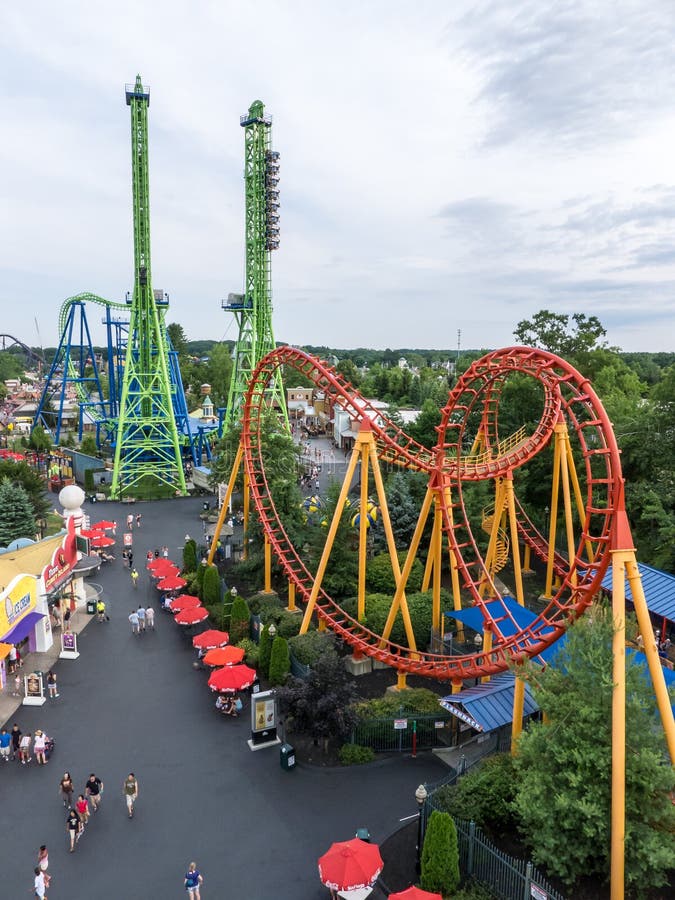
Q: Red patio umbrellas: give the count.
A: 13